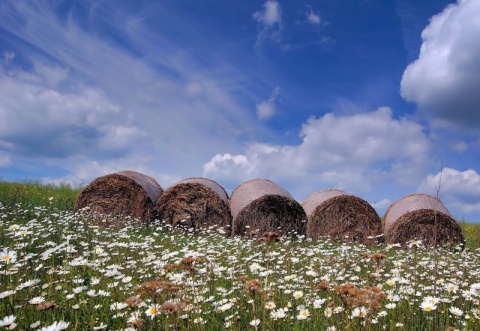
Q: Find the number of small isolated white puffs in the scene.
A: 3